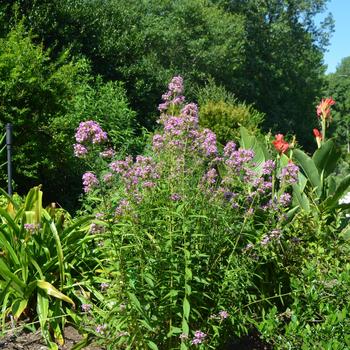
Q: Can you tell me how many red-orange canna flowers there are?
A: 3